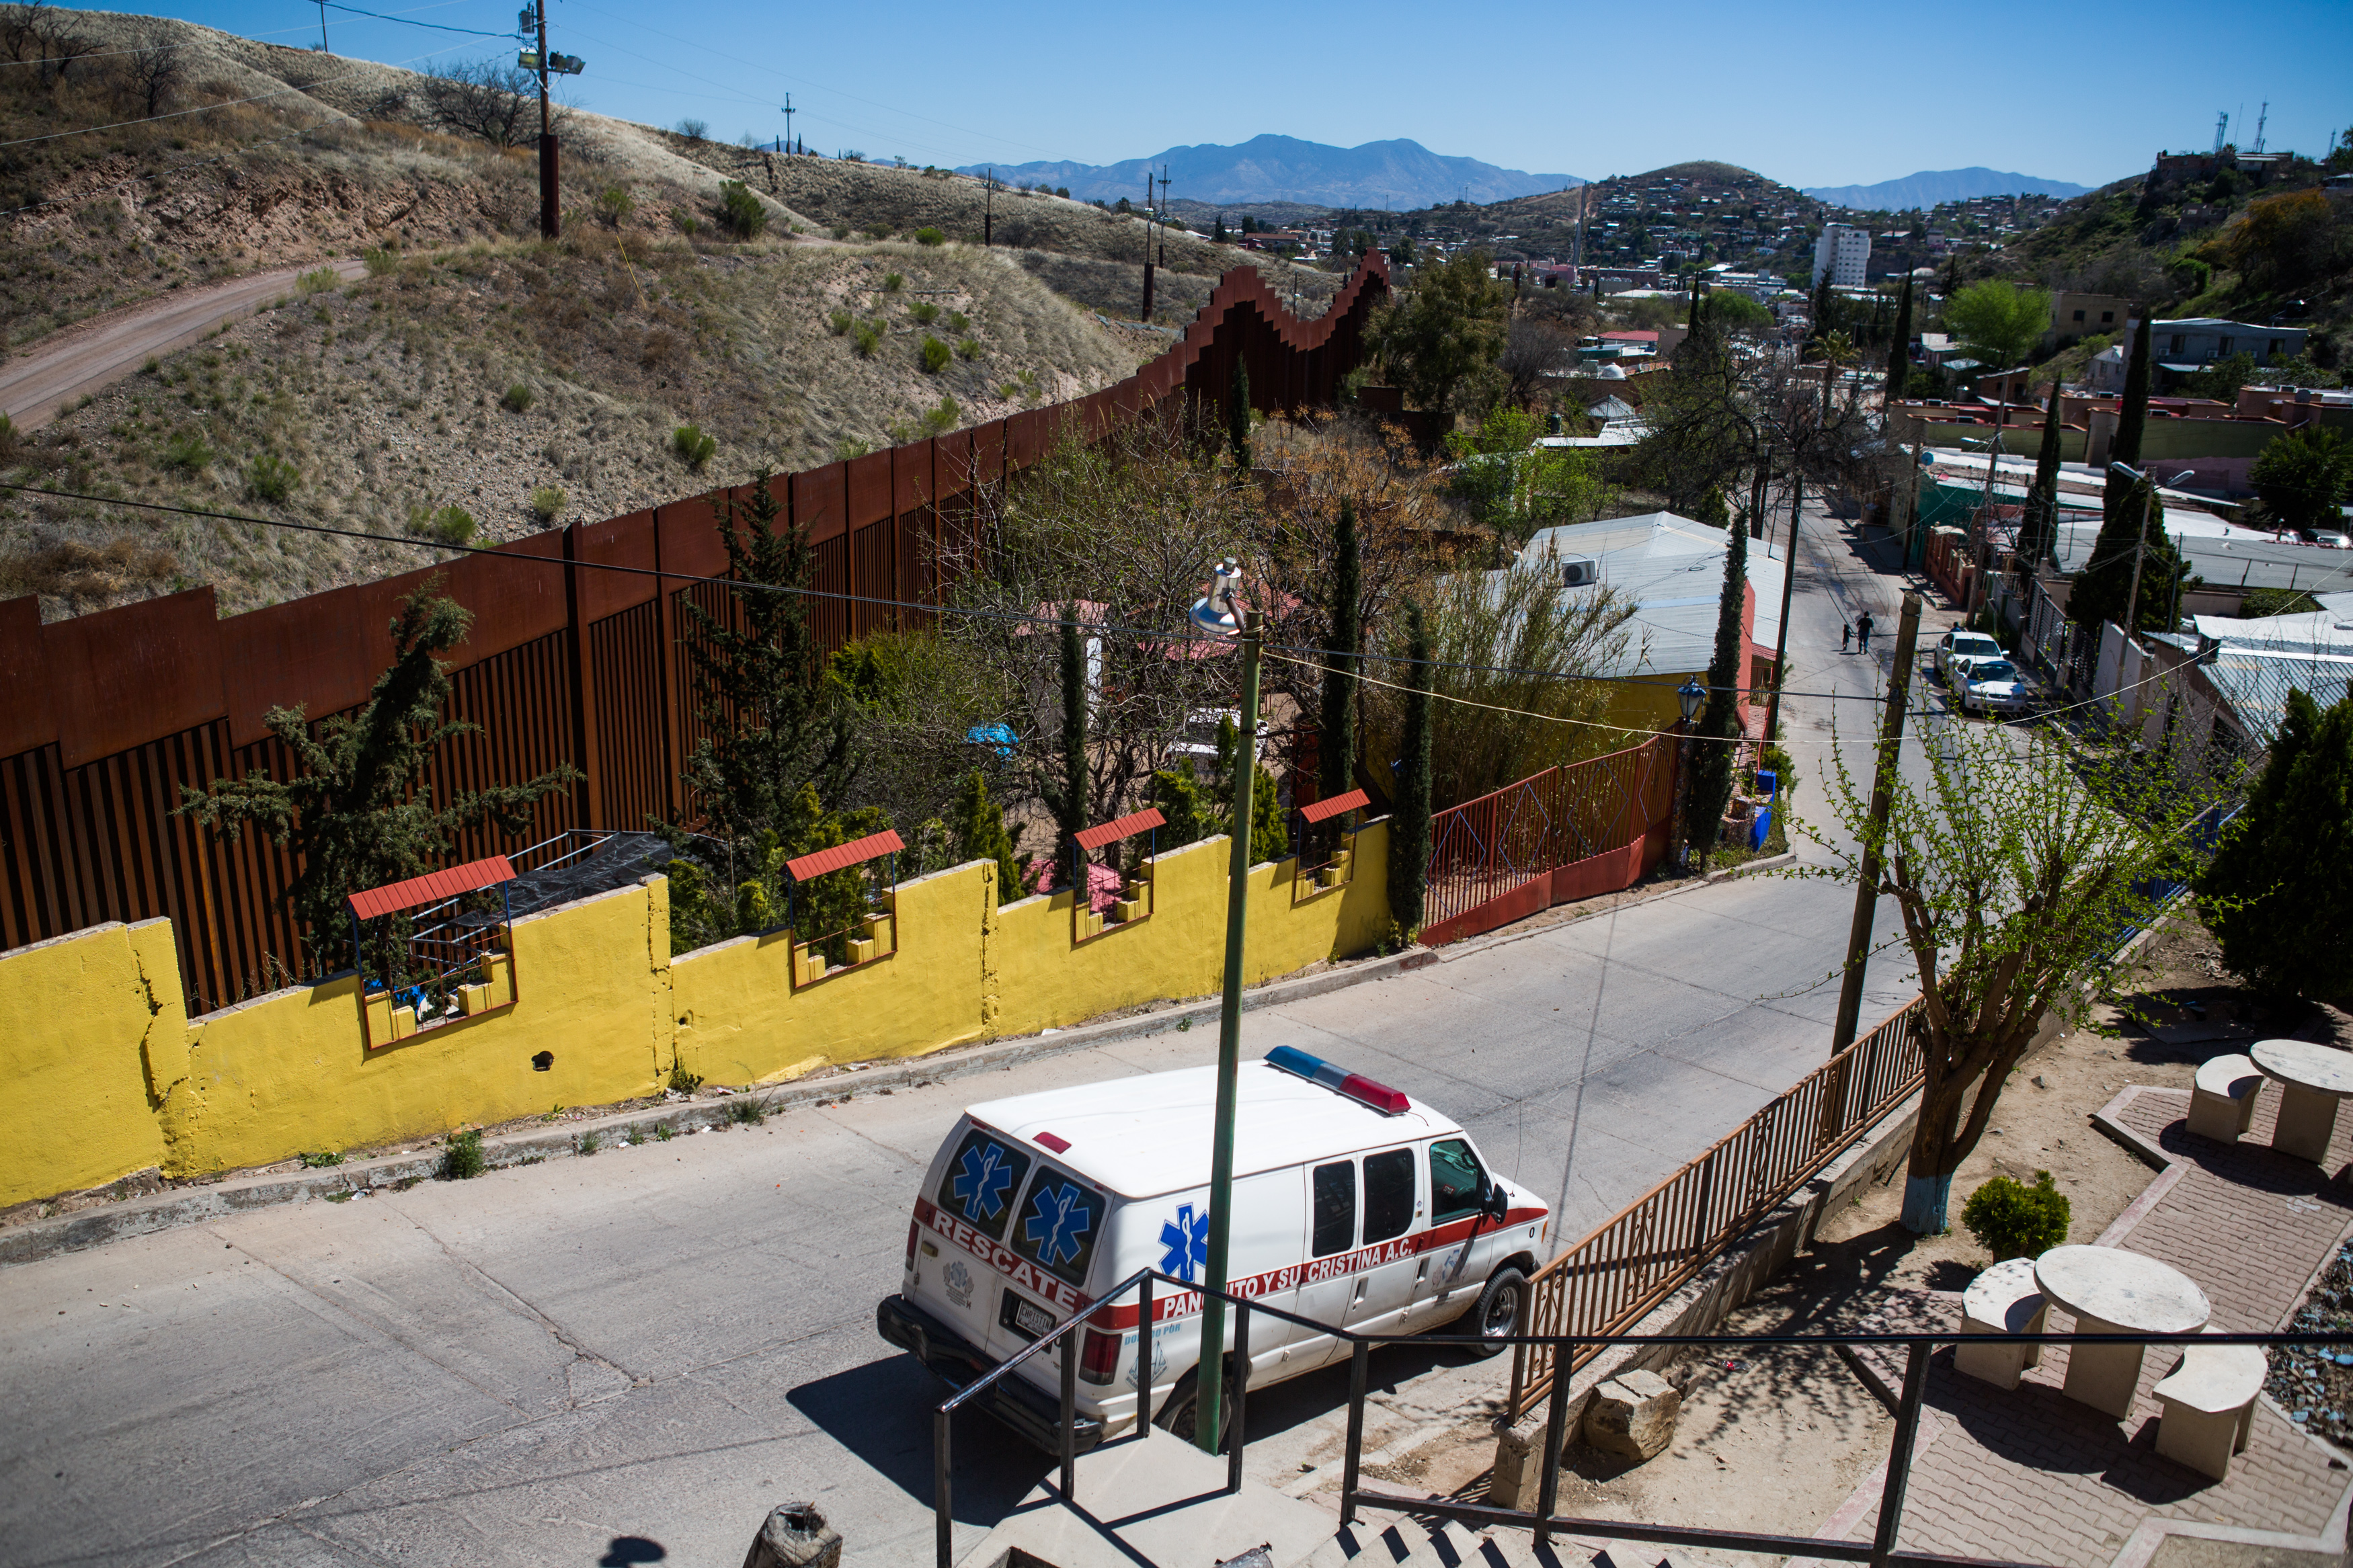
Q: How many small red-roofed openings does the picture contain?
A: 4